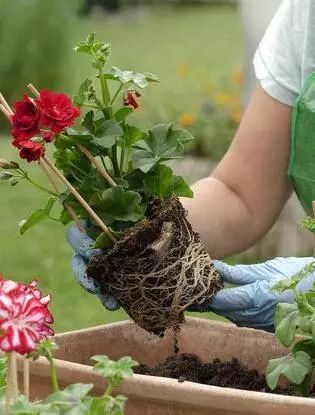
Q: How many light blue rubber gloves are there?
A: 2